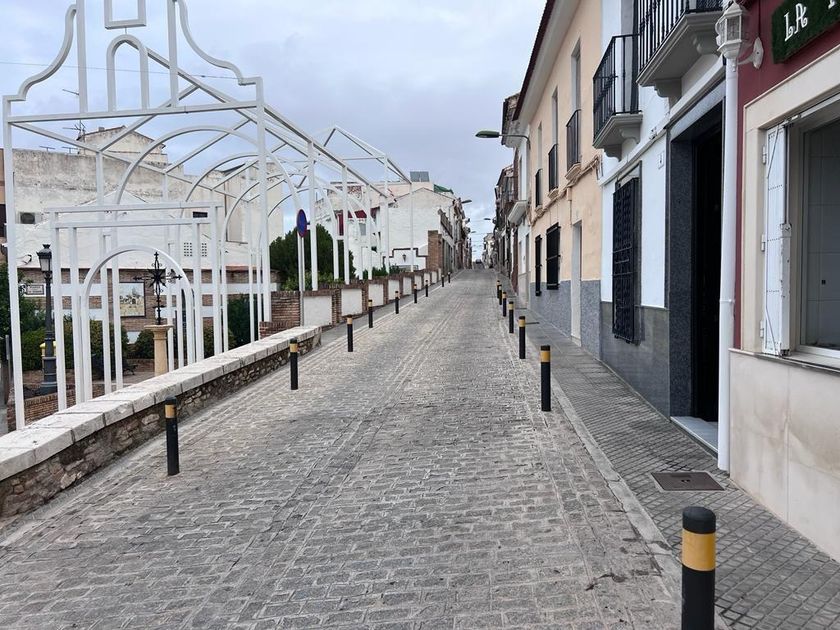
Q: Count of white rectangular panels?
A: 9